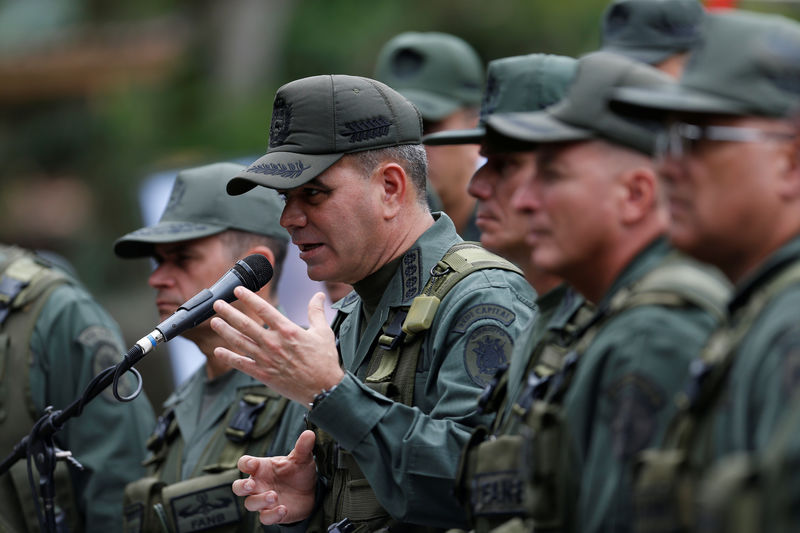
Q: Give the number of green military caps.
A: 7